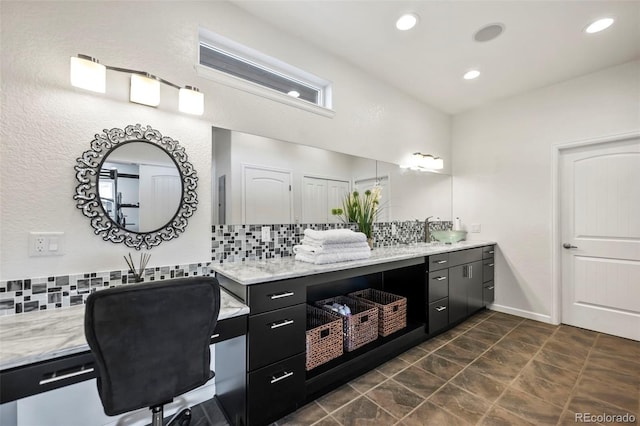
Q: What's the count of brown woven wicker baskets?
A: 3